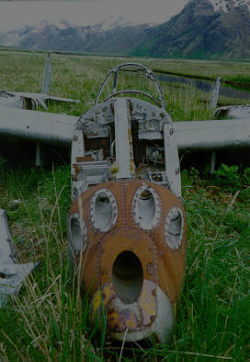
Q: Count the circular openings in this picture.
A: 5